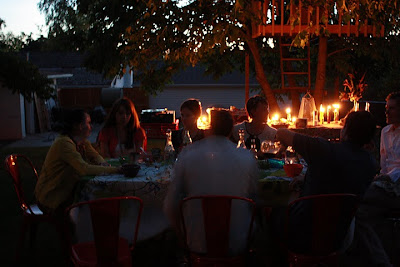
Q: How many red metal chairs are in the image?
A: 4